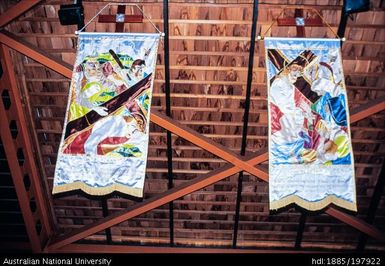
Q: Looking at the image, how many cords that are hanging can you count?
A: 2